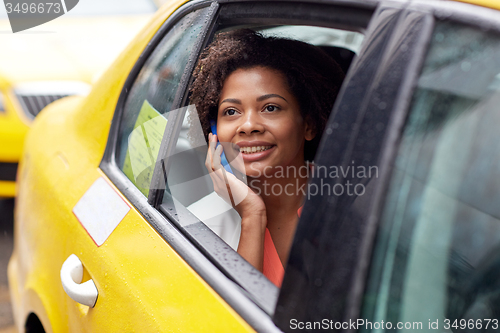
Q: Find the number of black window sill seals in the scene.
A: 1